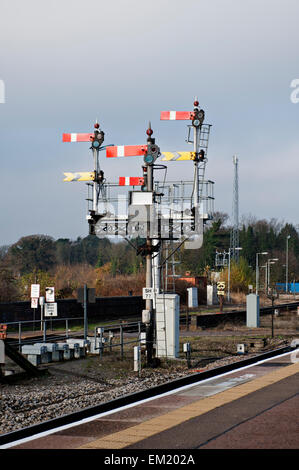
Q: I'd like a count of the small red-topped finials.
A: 3